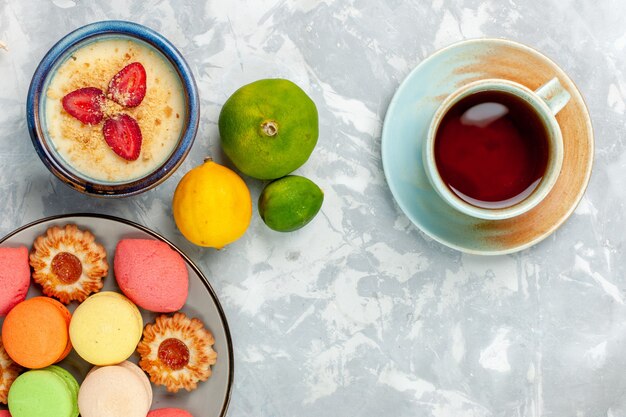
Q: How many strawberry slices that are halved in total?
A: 3